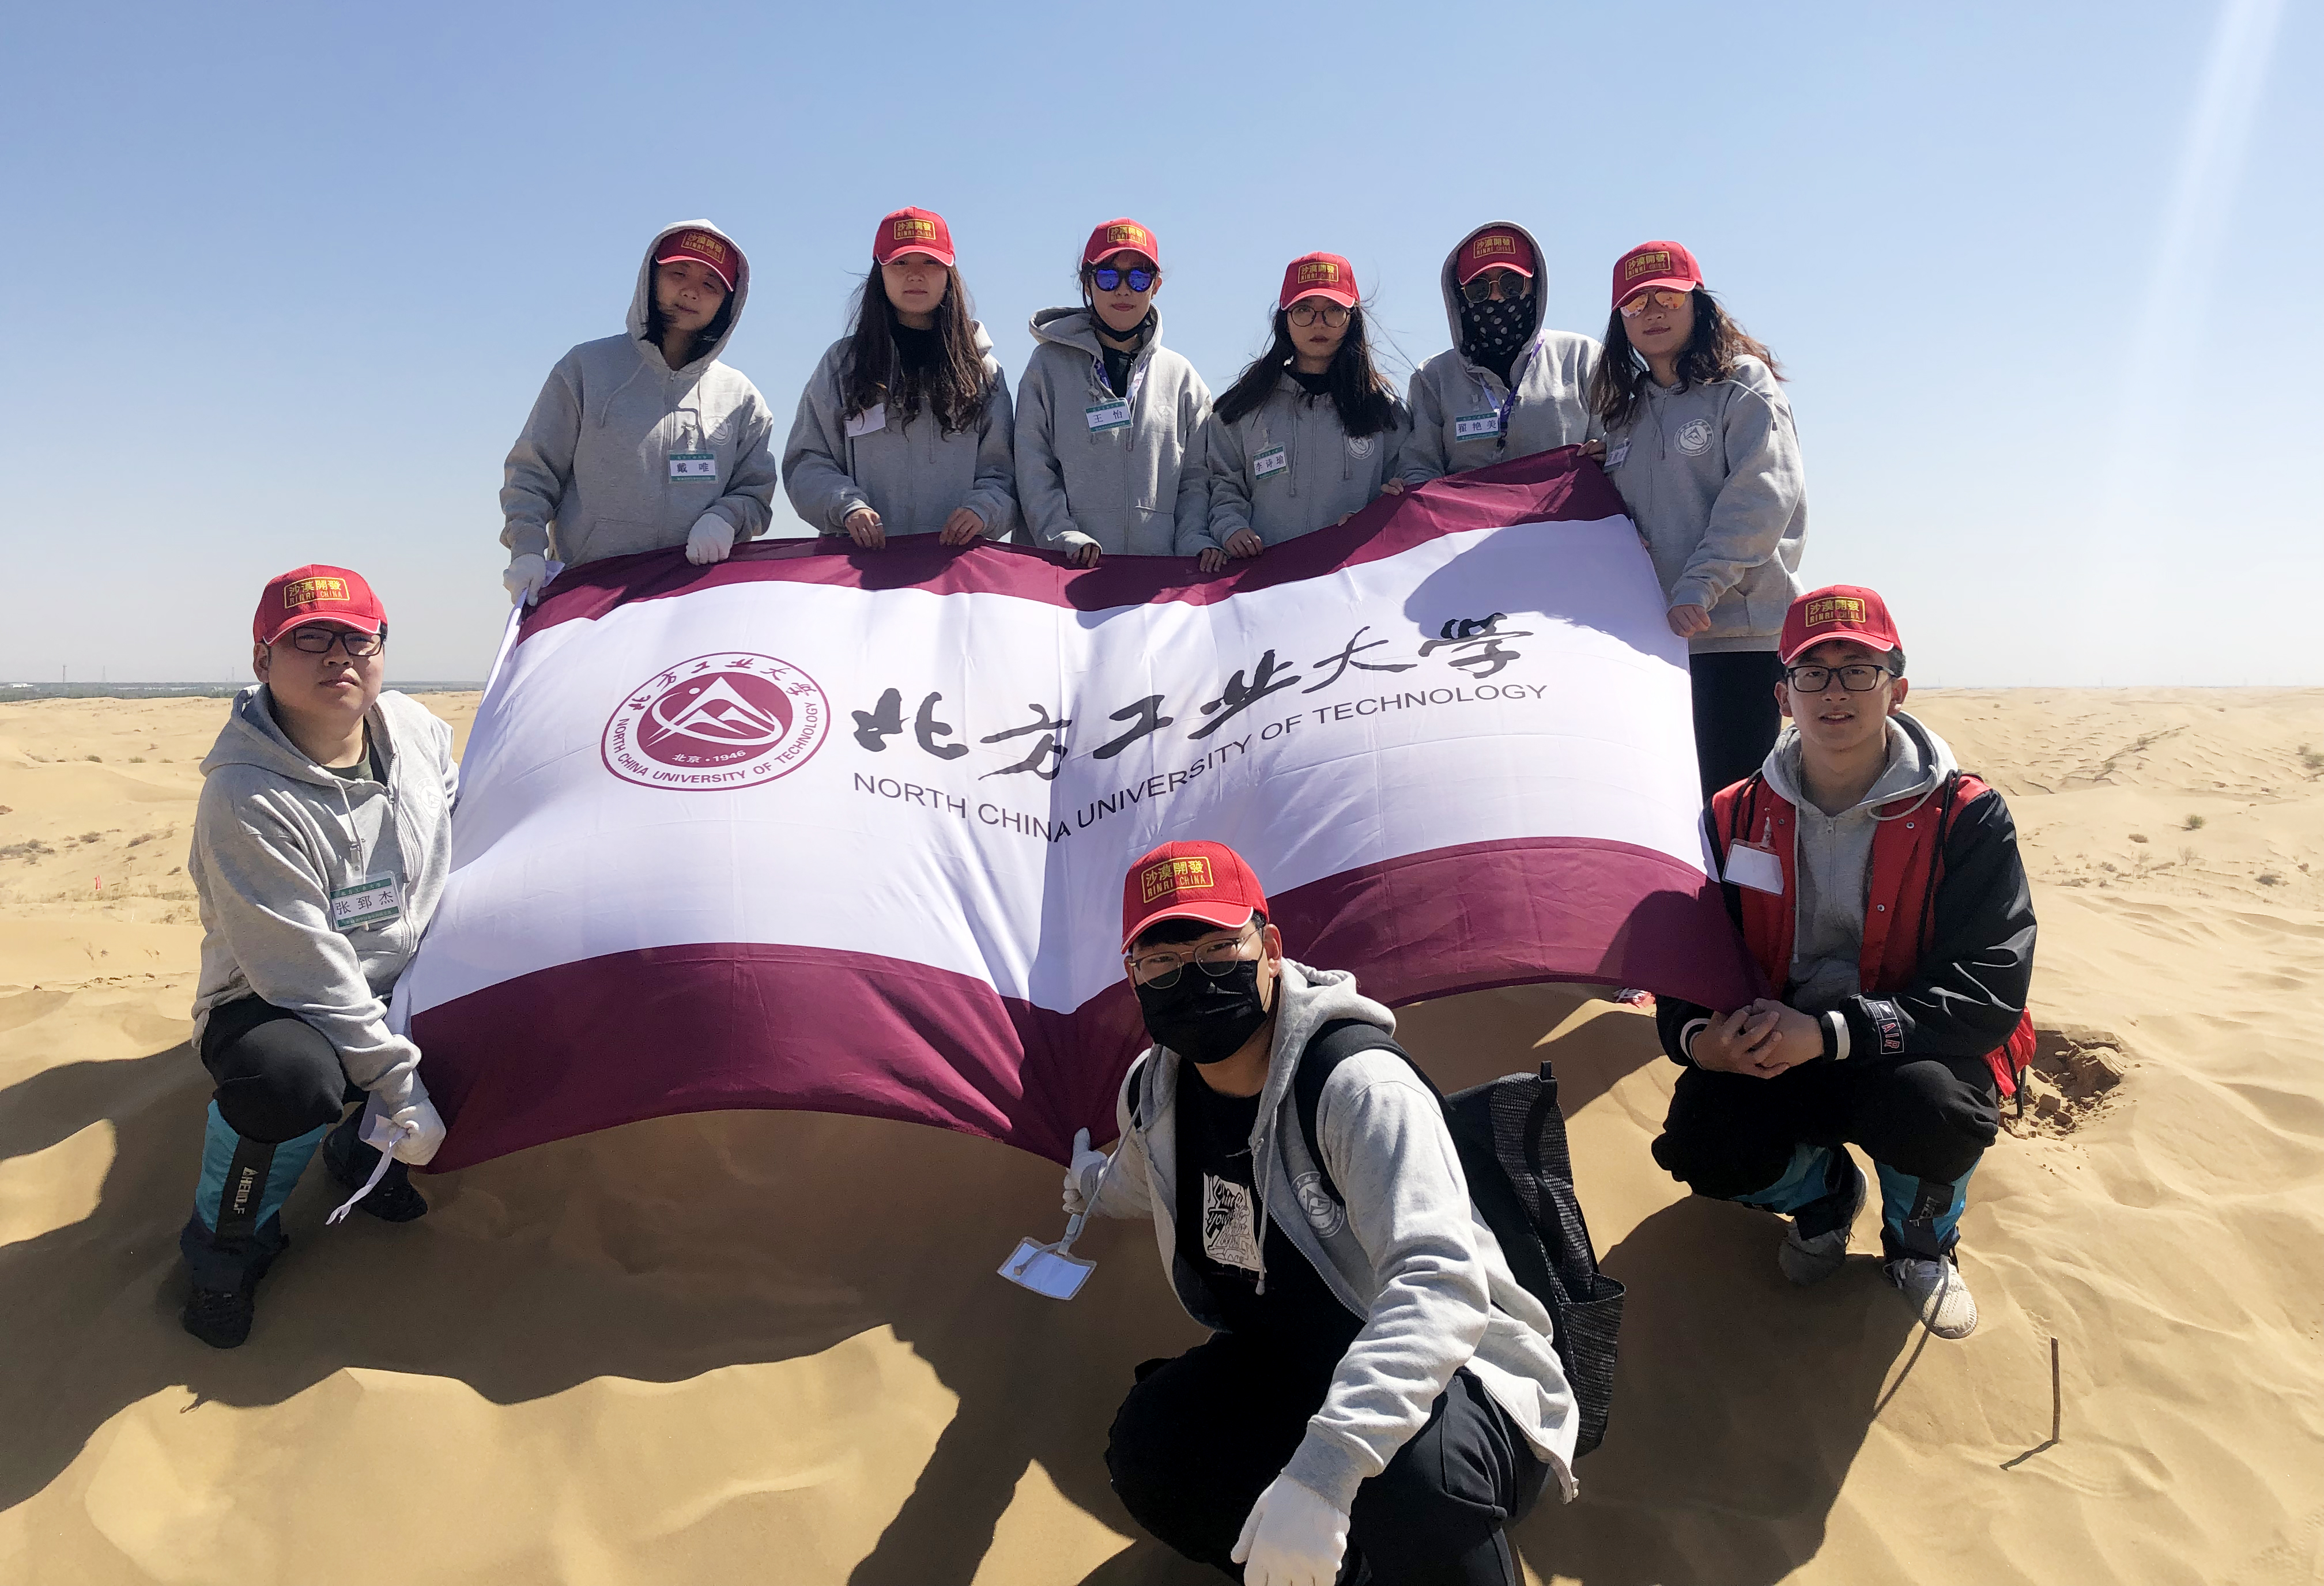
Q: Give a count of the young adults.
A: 9